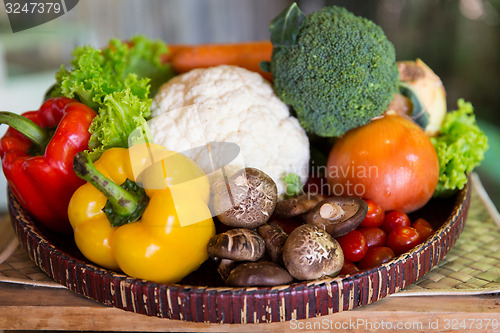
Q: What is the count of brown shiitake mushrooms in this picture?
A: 7